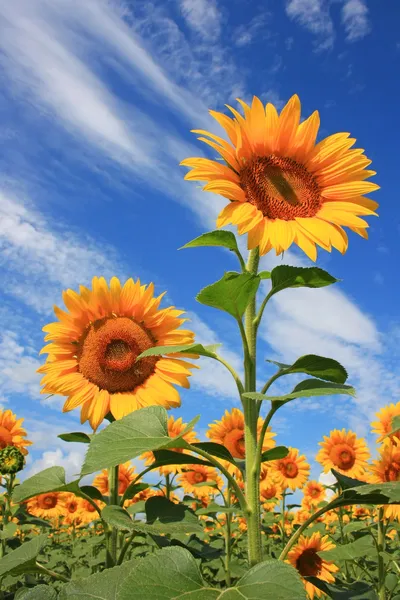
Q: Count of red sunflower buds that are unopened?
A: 0